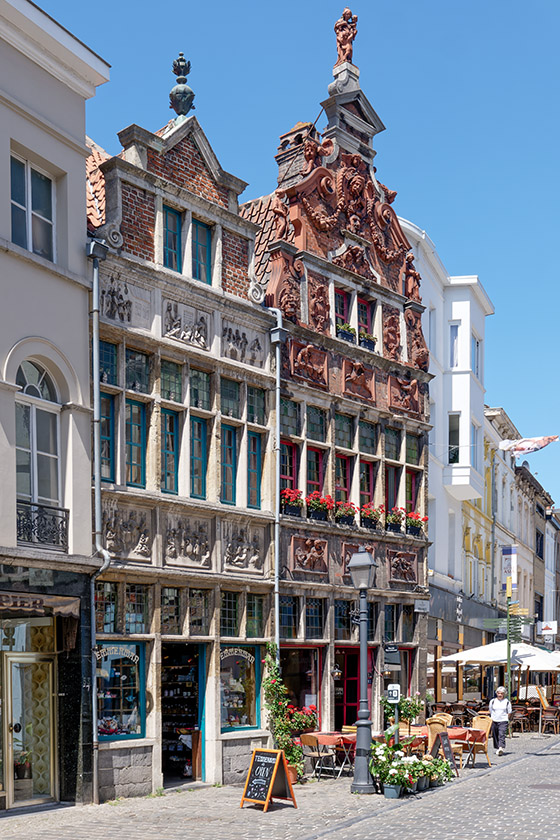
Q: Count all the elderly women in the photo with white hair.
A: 1